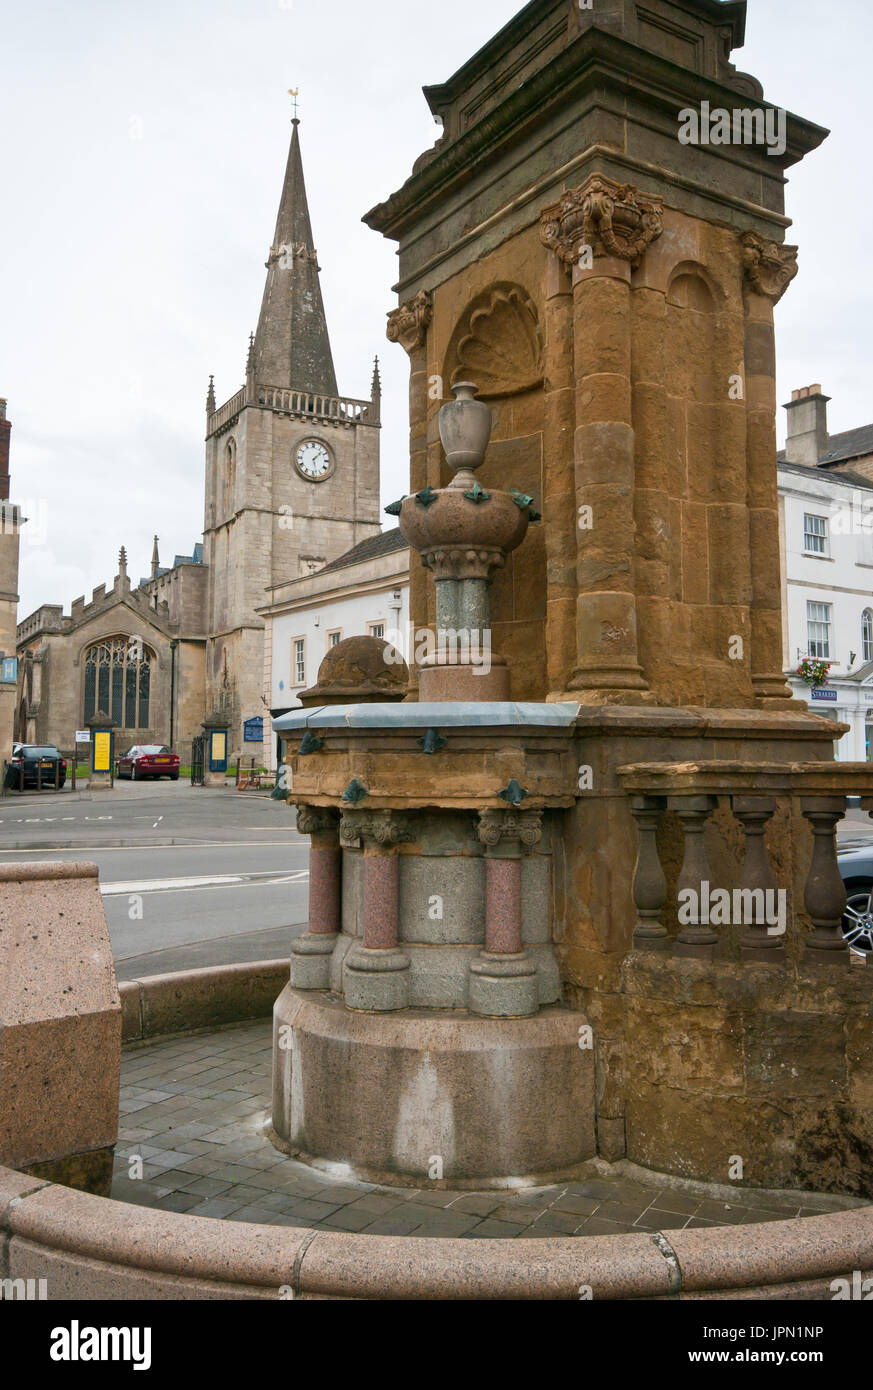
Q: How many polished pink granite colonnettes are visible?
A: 3